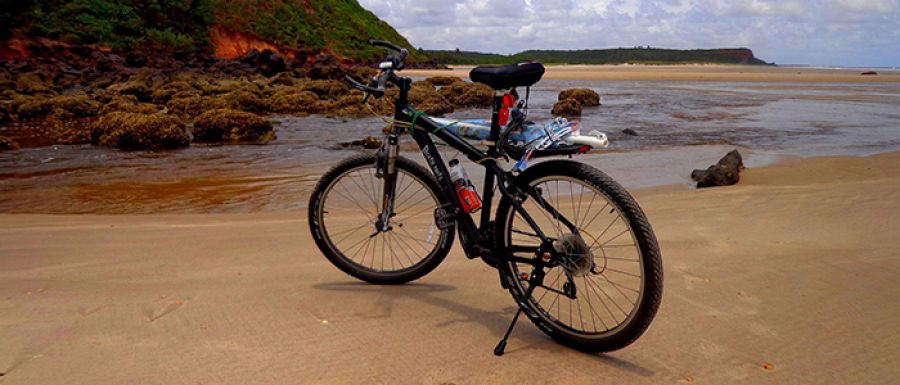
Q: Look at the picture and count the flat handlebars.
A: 1